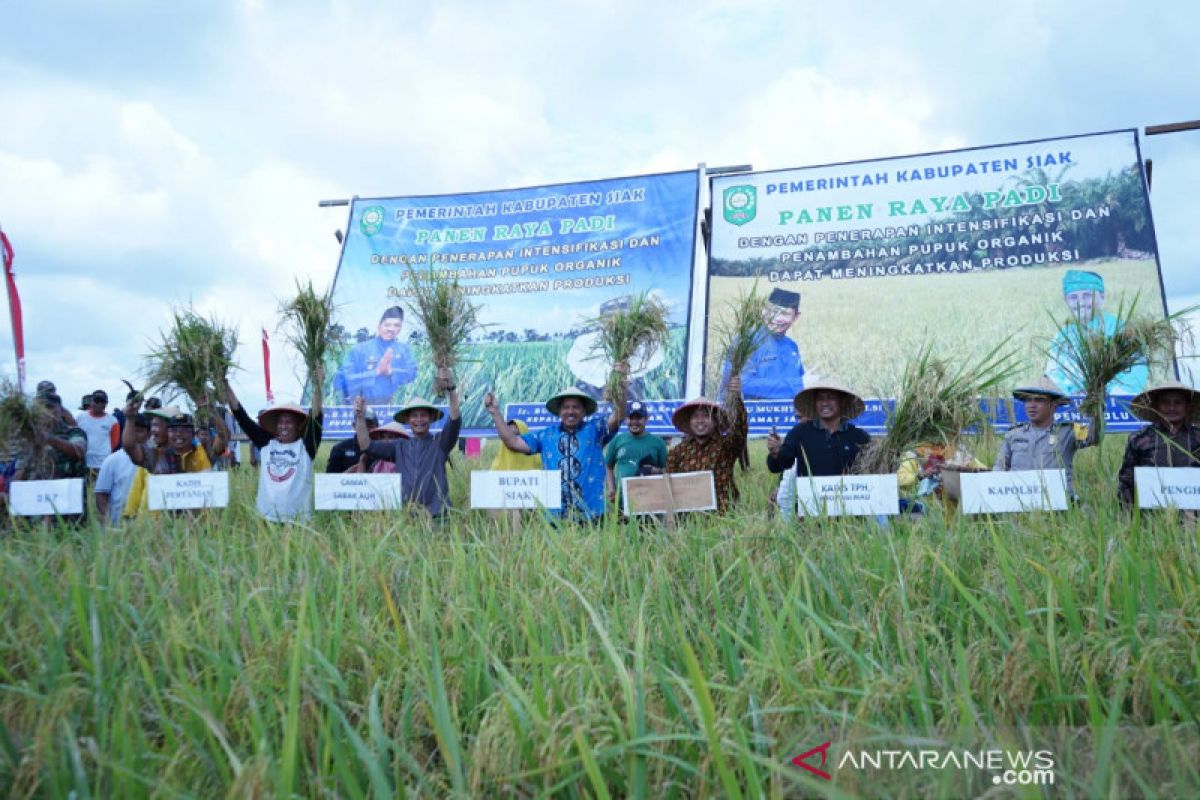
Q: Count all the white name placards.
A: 7